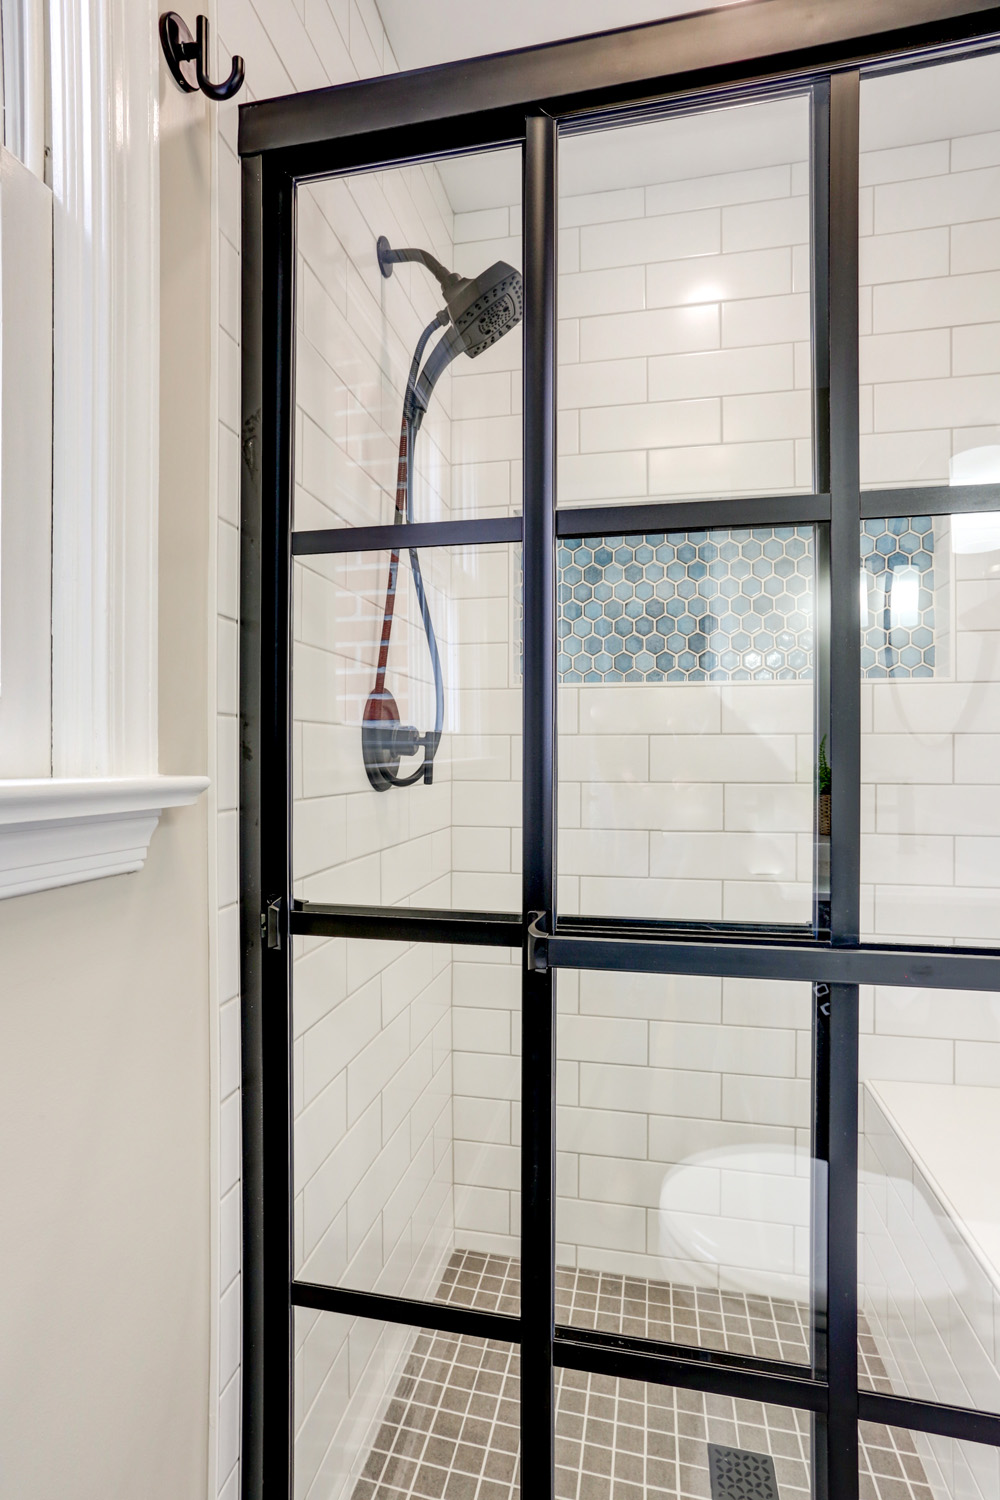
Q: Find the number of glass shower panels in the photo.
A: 12